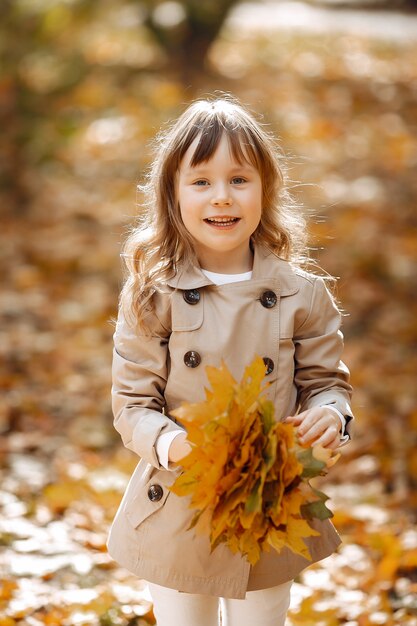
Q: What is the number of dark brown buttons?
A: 5